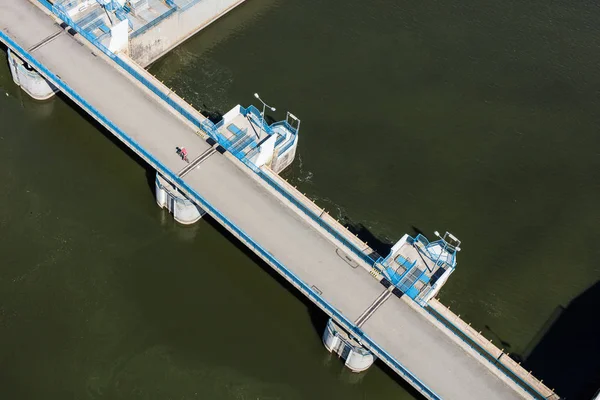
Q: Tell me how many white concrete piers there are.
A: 3